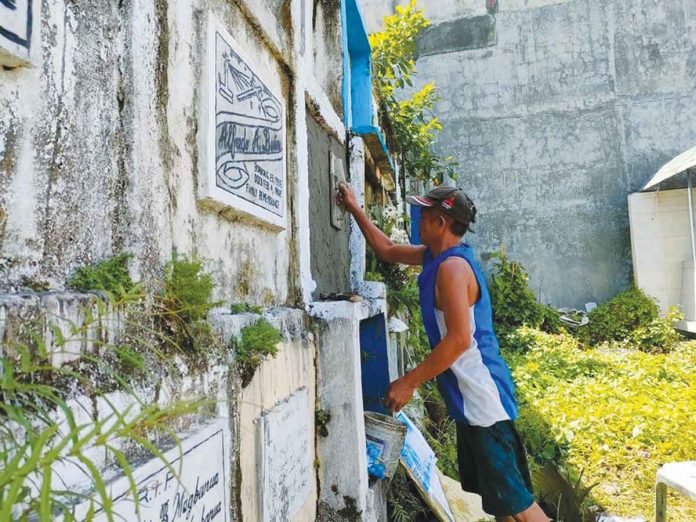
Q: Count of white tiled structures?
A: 1